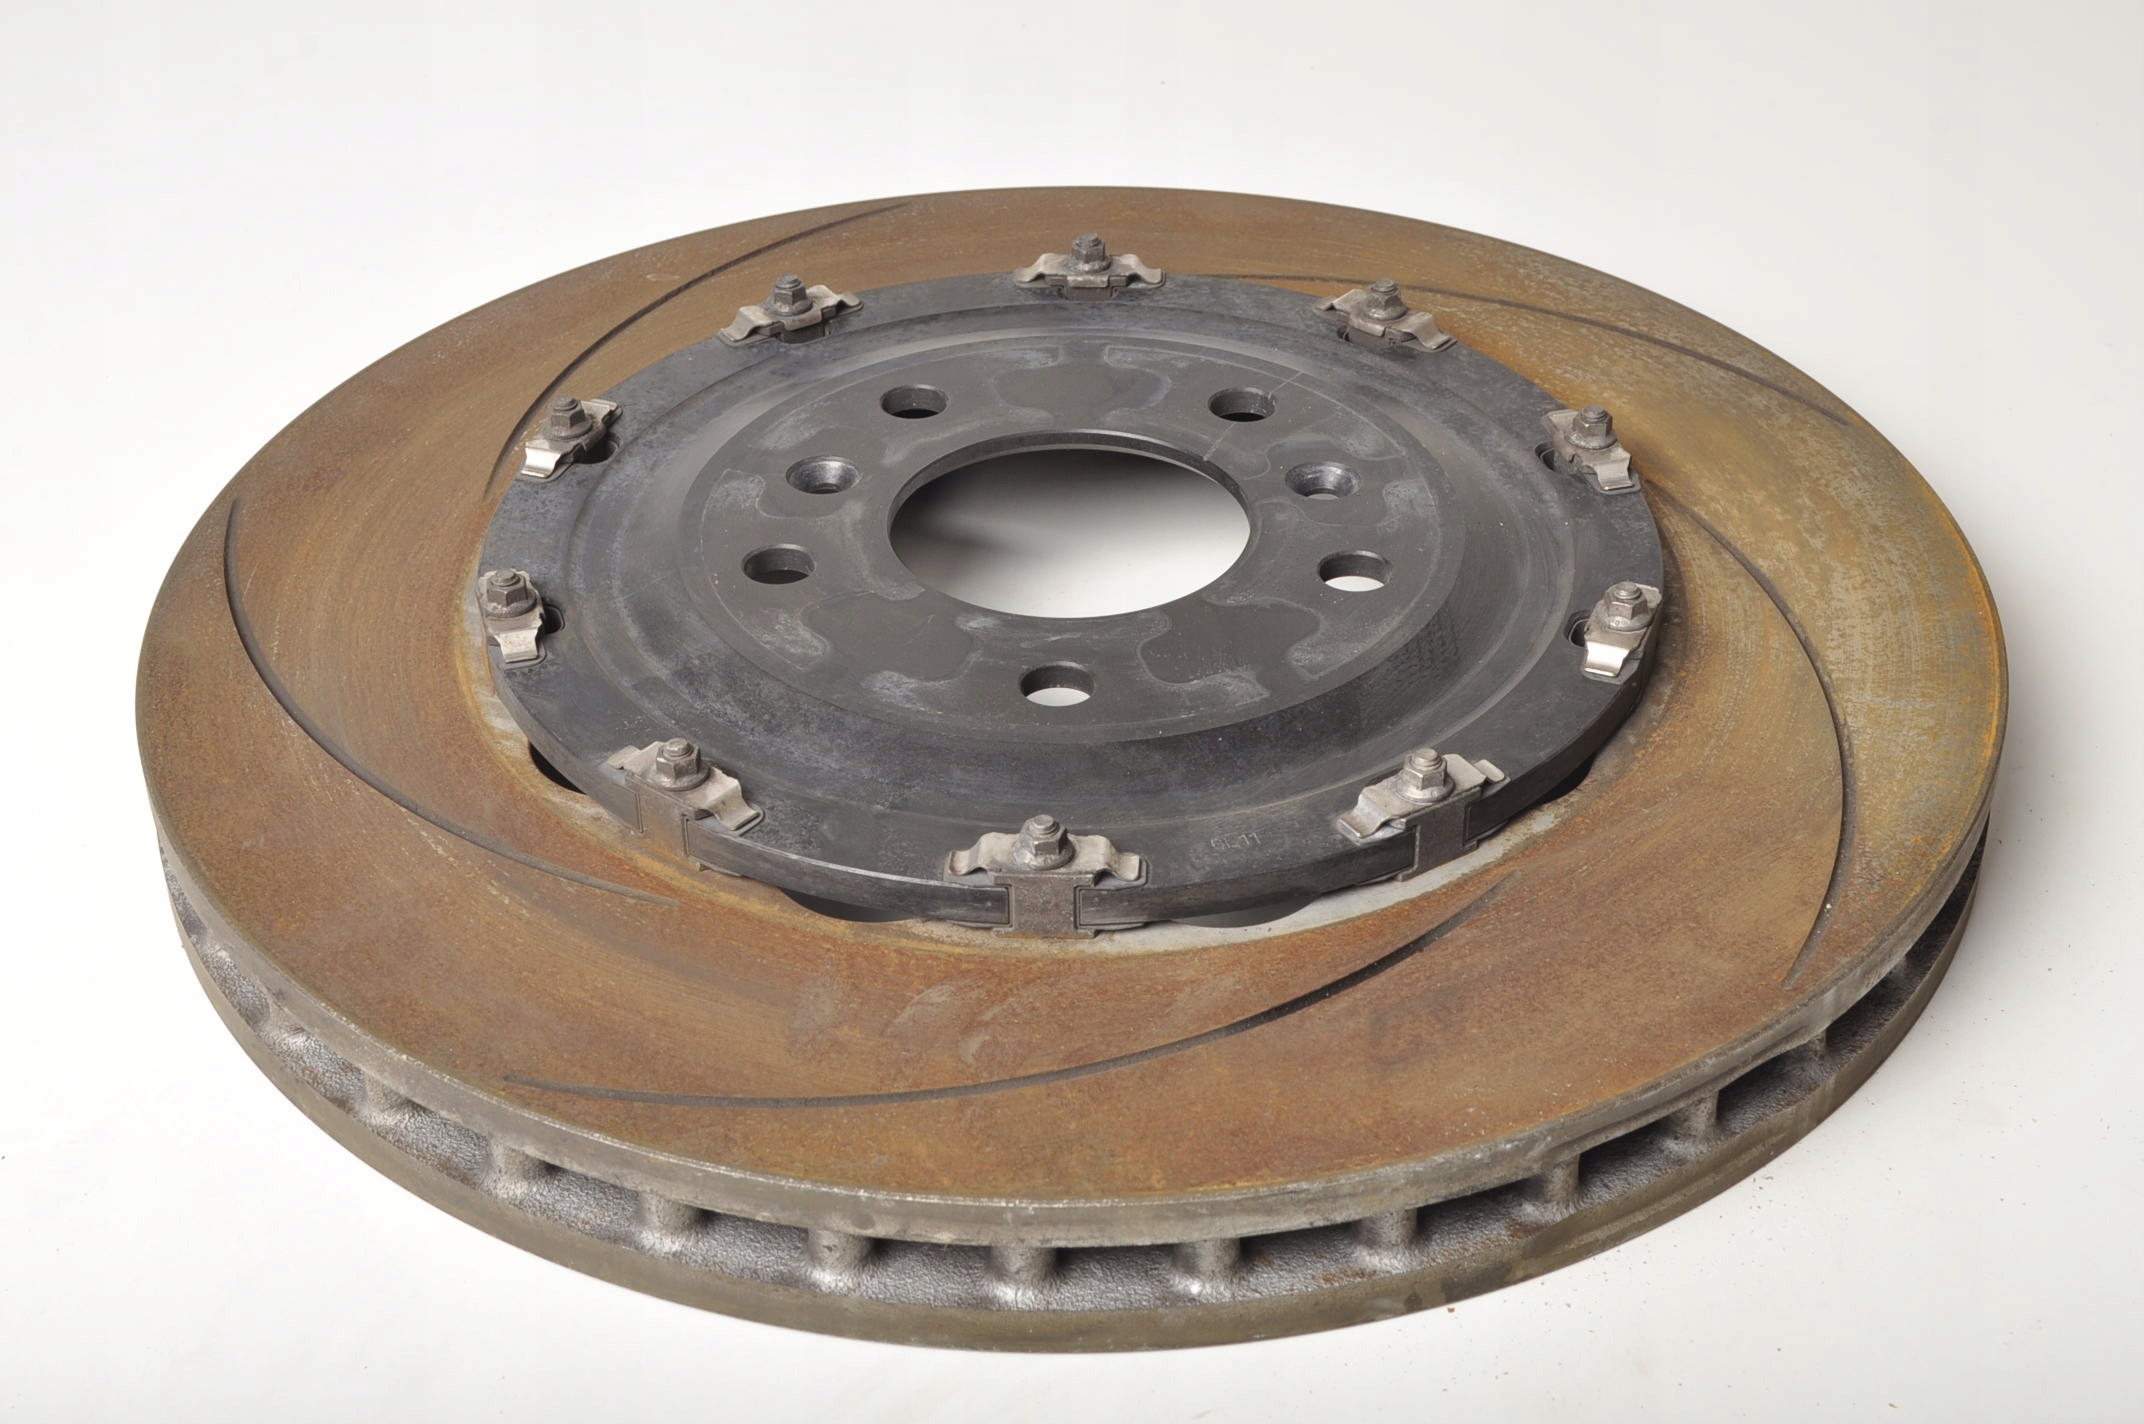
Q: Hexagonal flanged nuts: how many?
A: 10